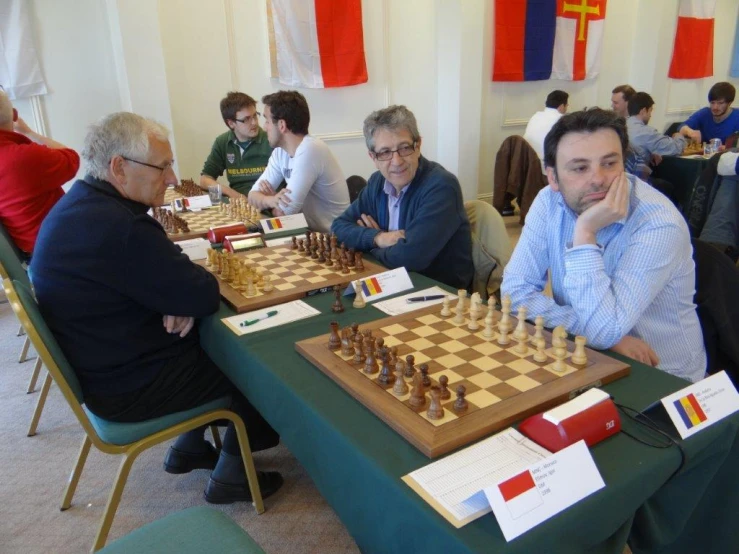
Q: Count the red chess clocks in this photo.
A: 3